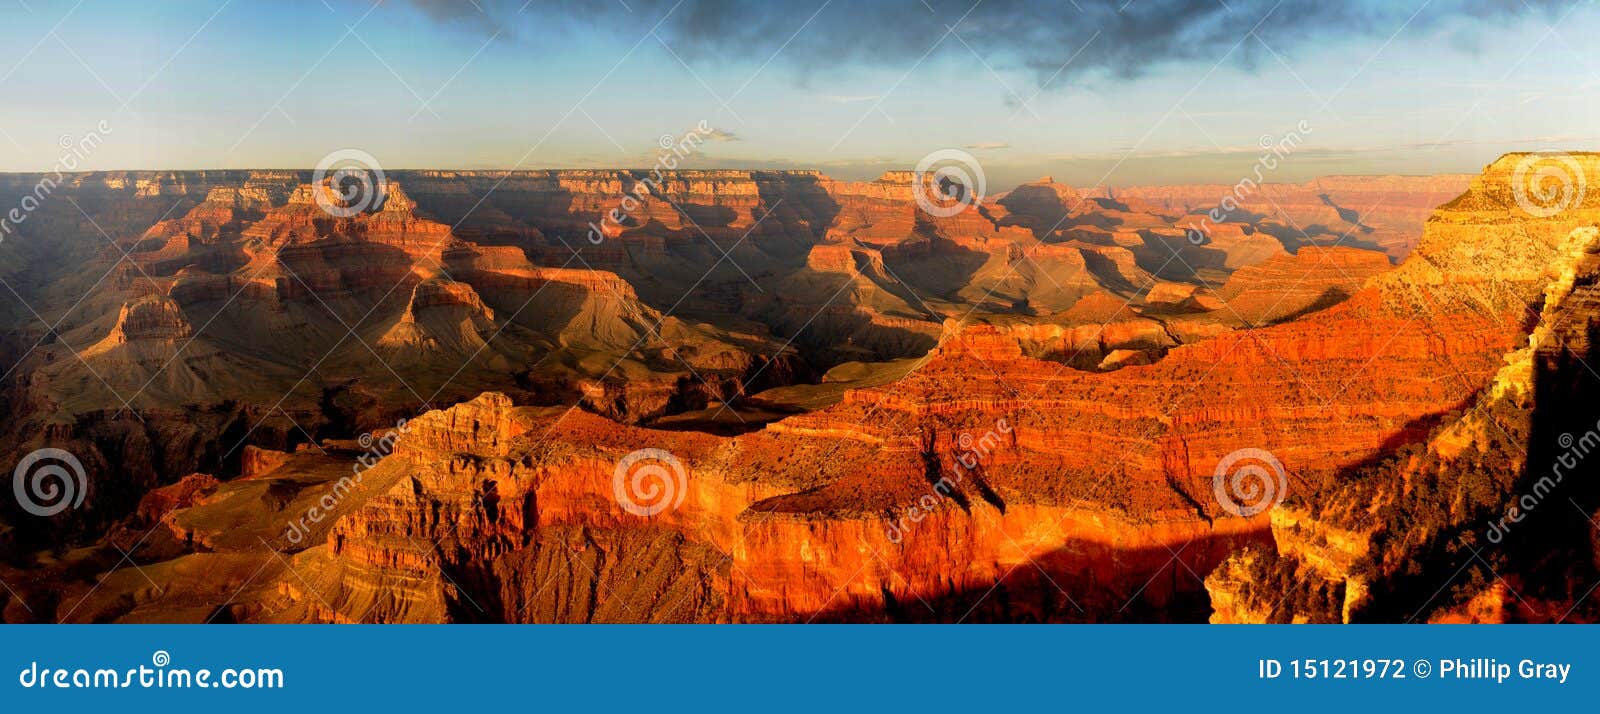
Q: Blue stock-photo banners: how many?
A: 1